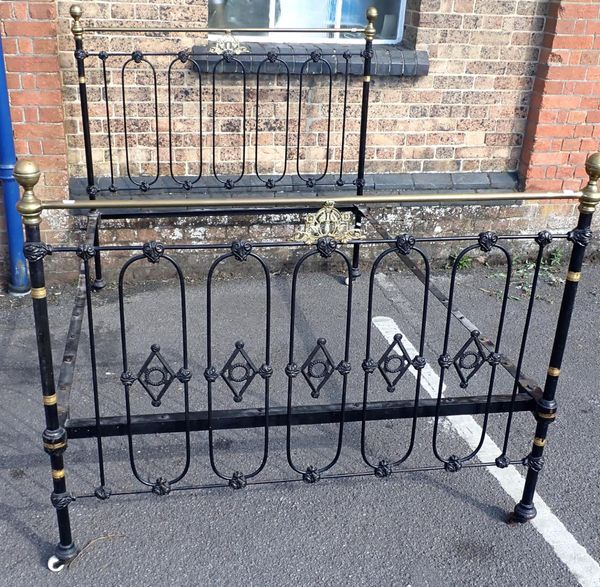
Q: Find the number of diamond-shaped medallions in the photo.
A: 5